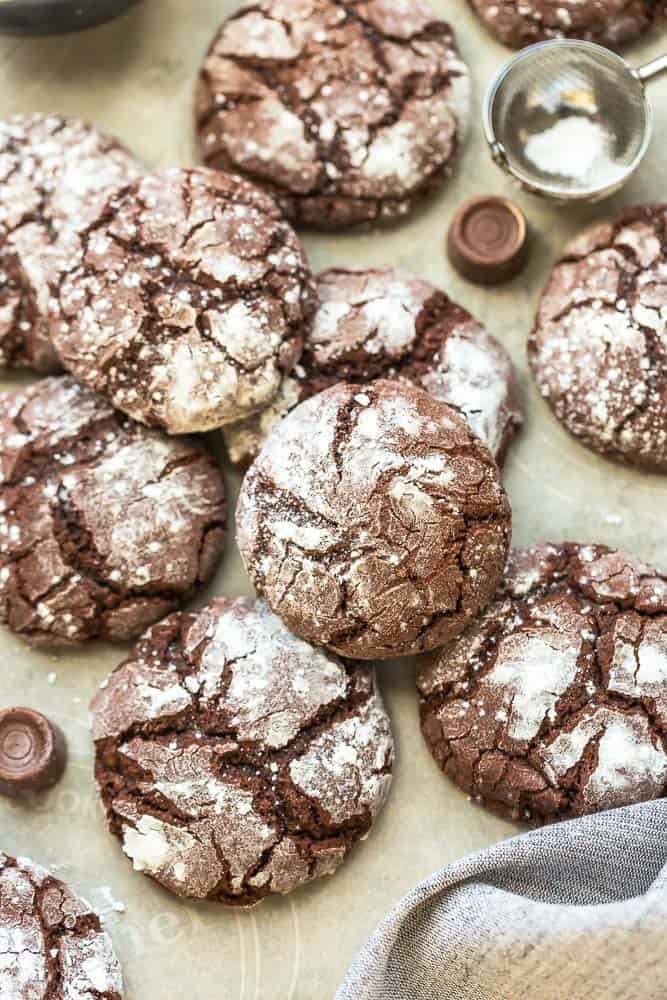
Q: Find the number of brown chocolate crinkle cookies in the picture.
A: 11